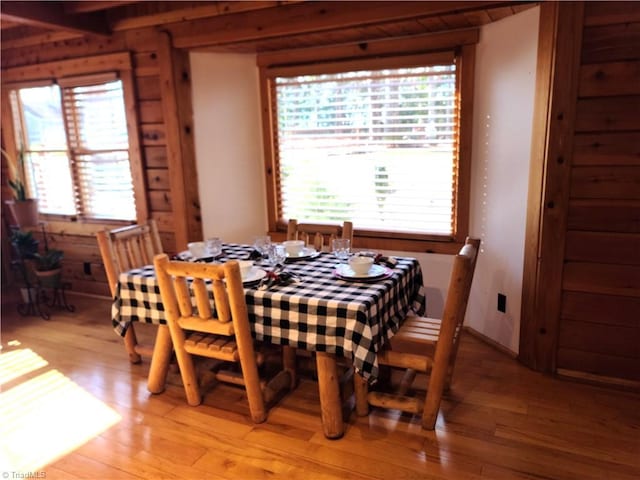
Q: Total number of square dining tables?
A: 1